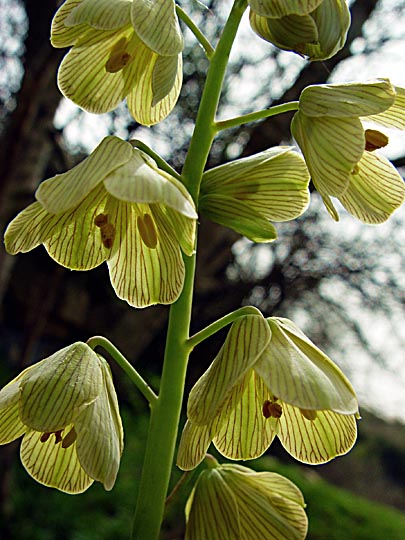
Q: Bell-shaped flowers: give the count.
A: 8